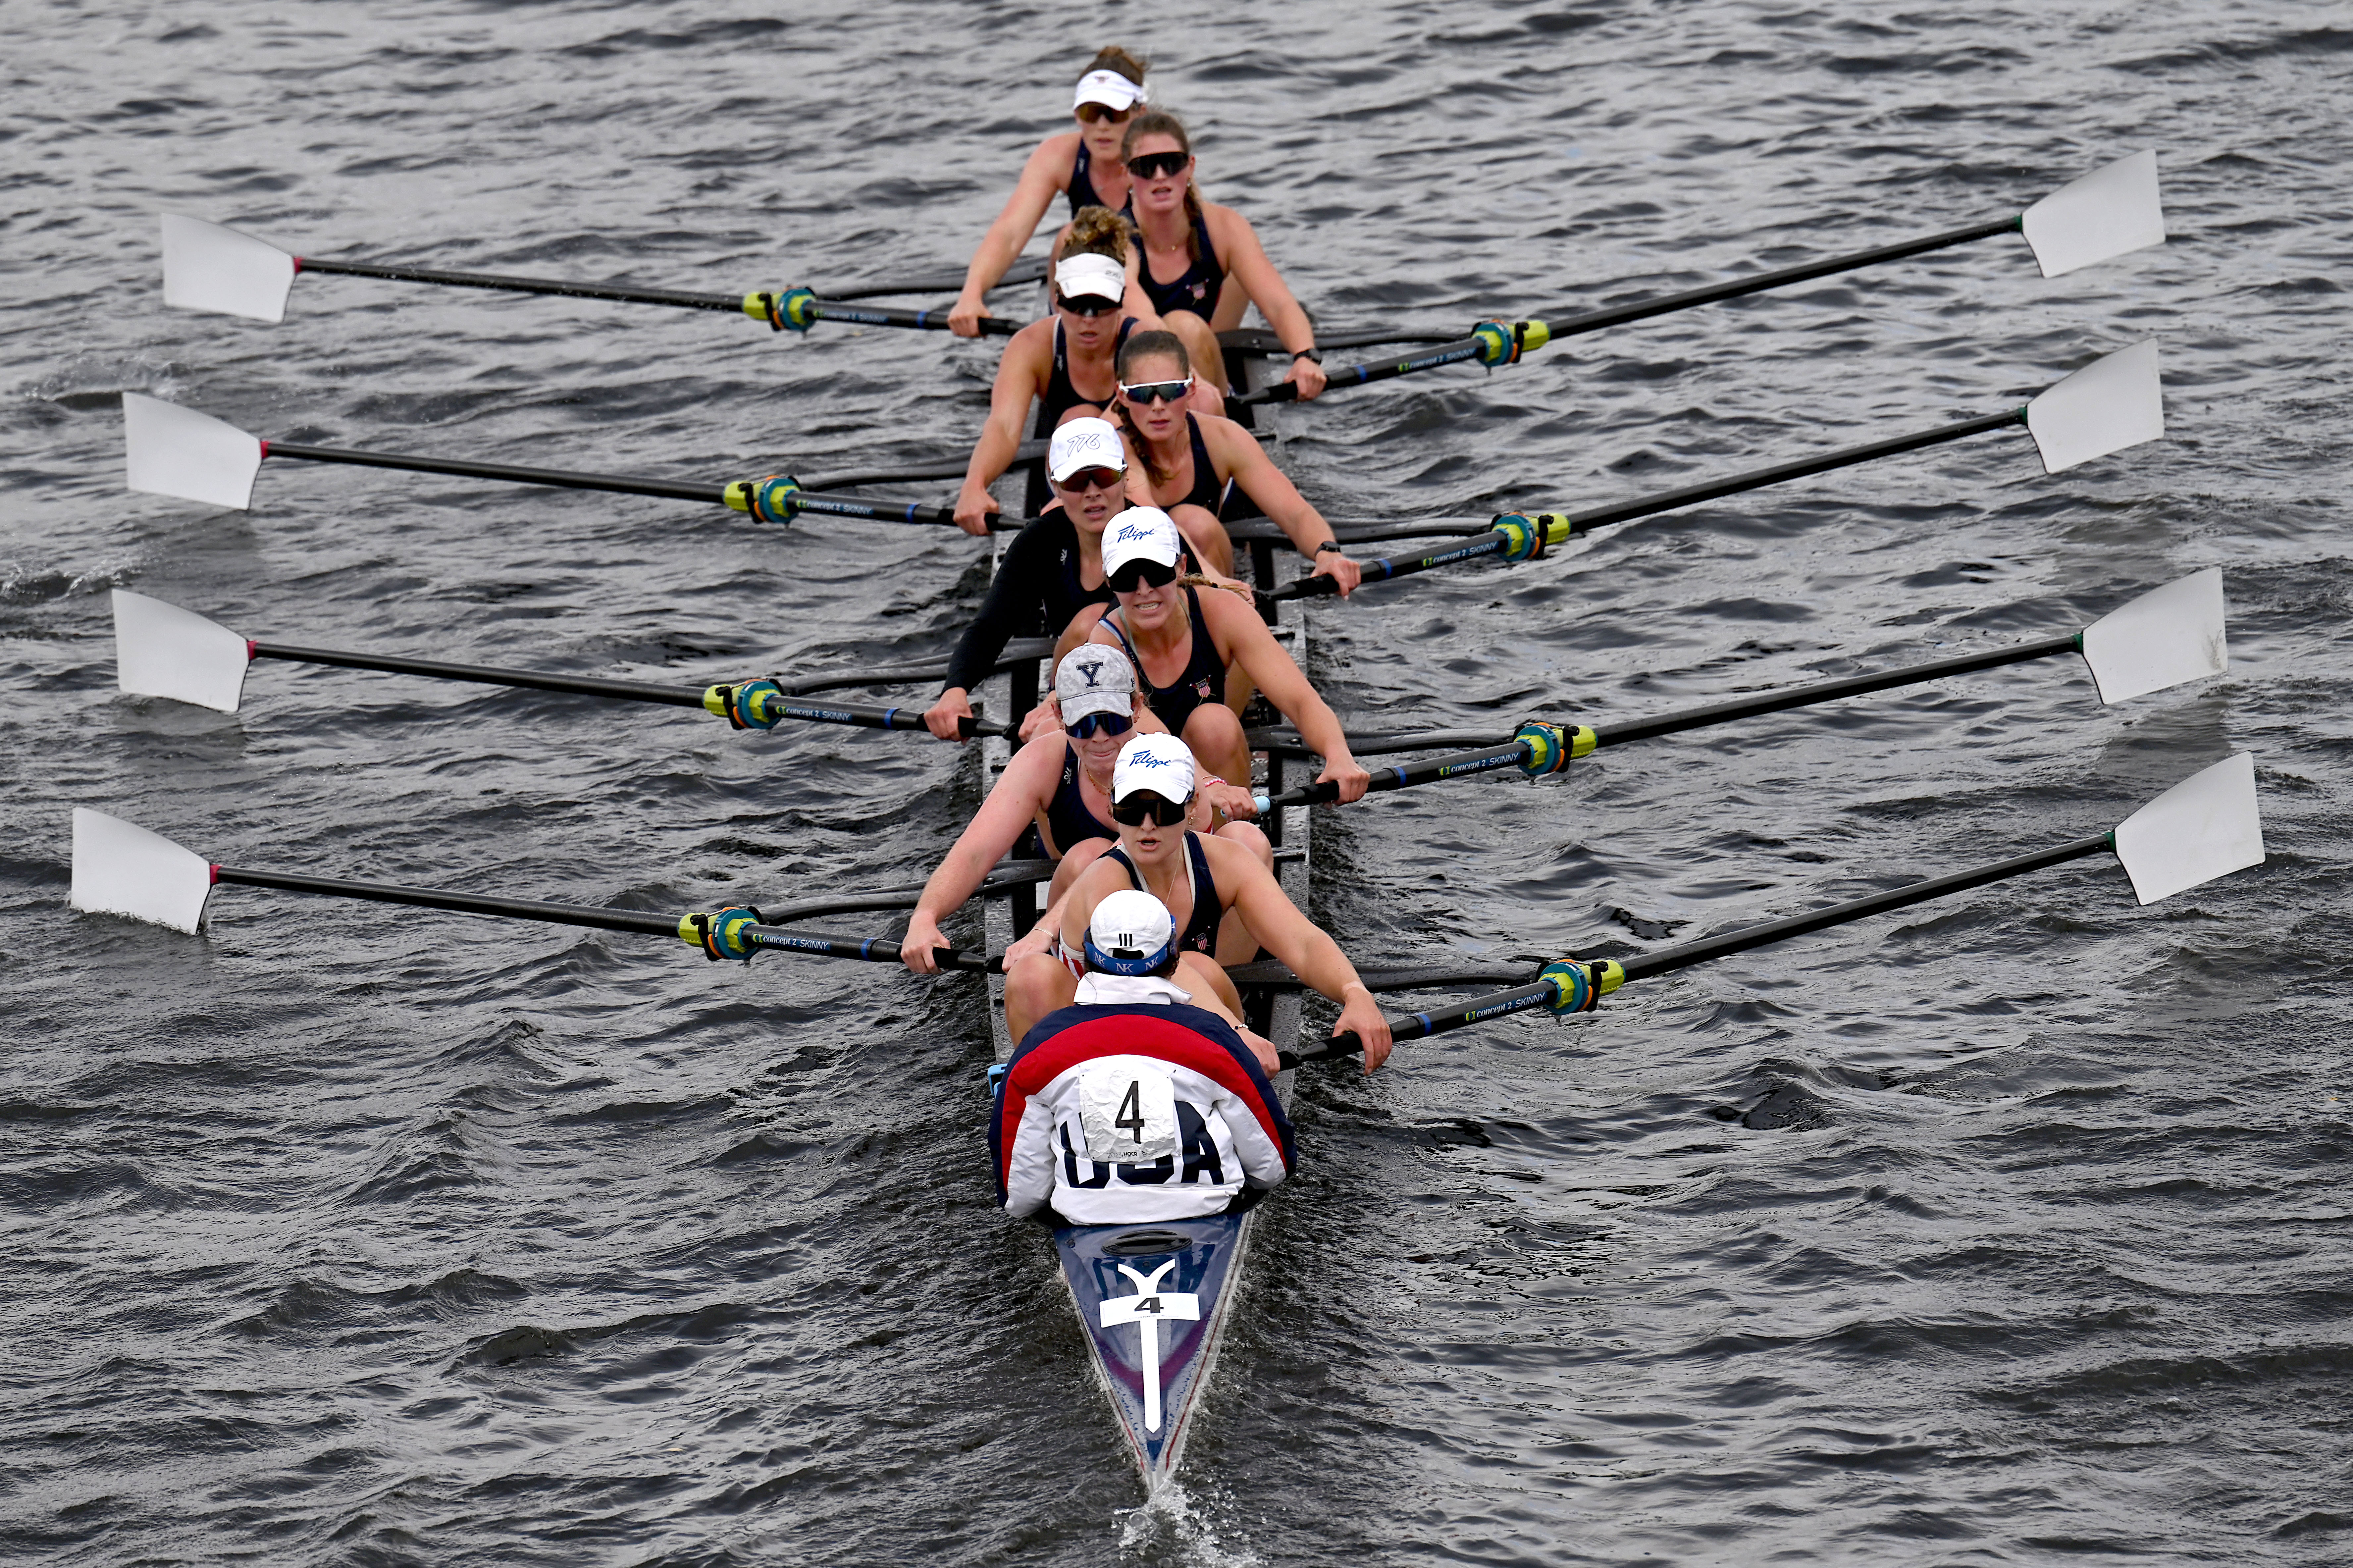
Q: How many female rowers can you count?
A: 8